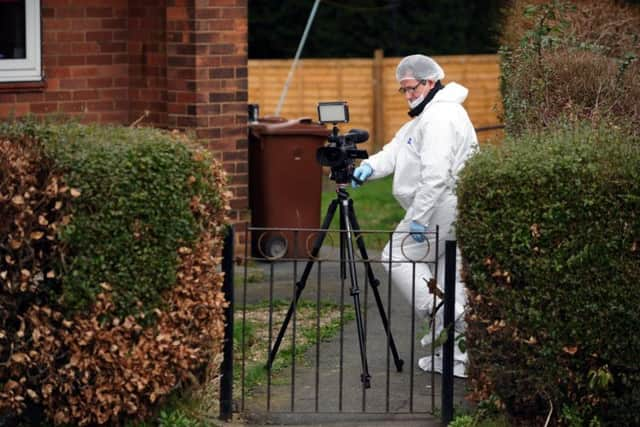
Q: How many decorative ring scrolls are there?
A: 4